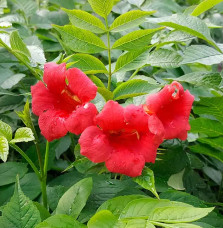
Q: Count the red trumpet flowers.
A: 3